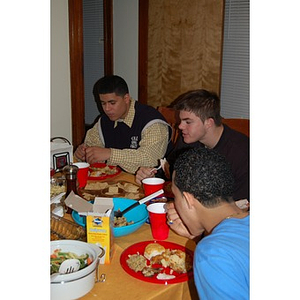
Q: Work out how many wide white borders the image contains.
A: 2